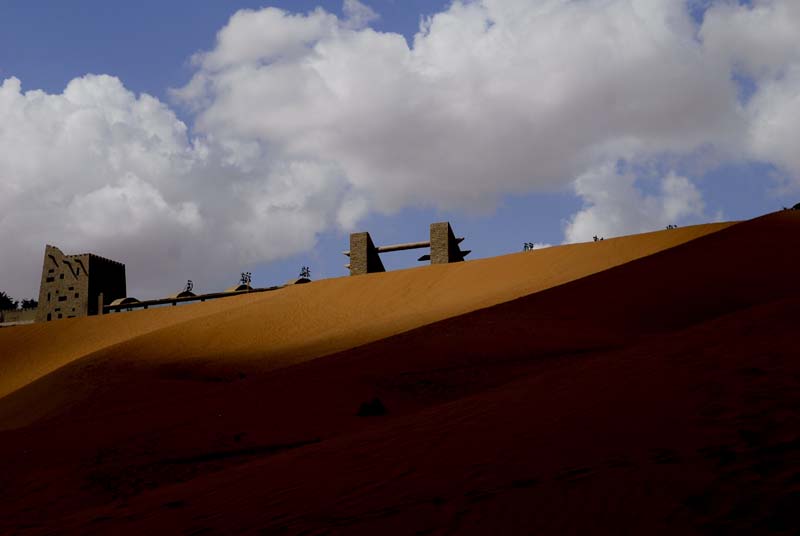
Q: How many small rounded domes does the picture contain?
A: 4